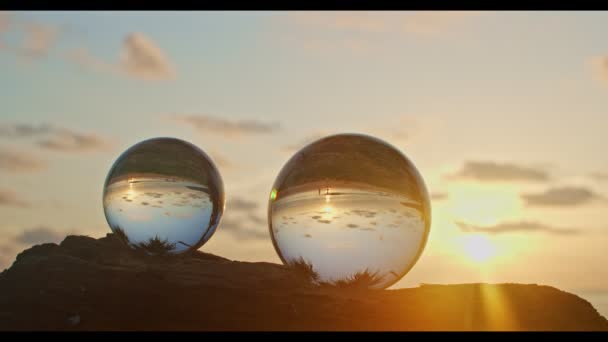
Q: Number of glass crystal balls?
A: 2